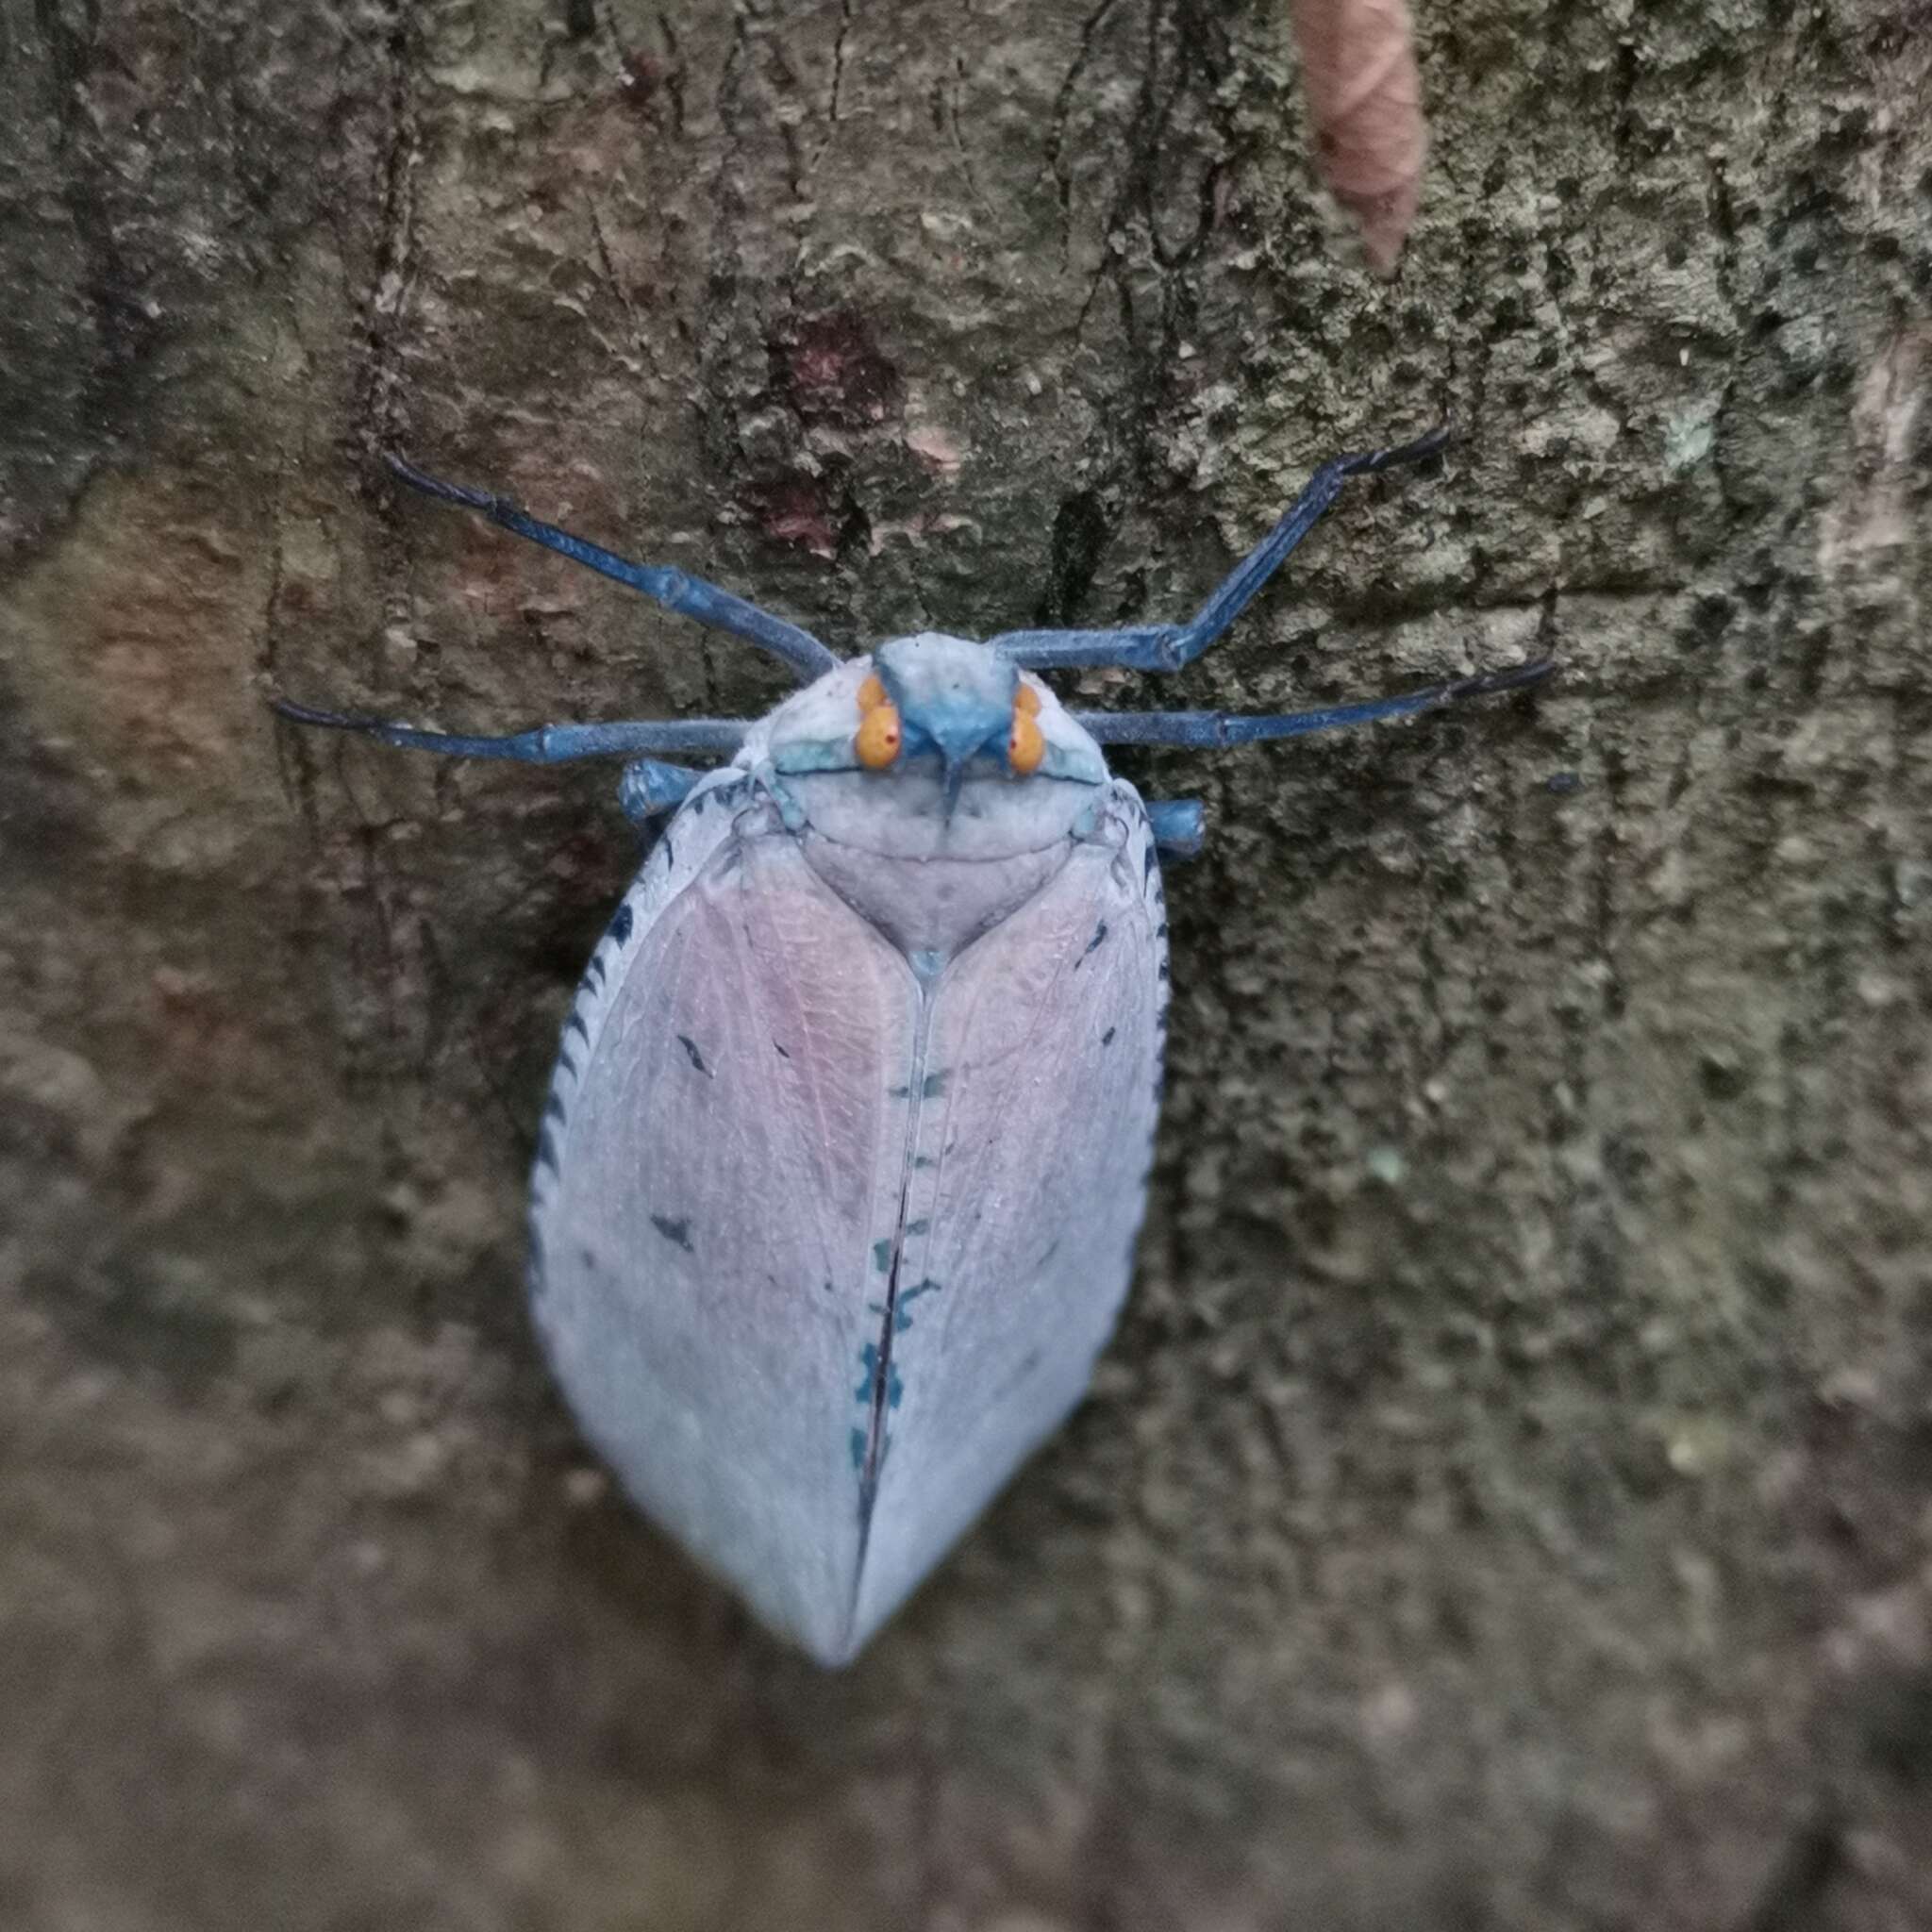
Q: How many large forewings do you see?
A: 2